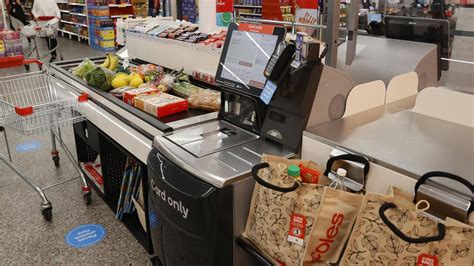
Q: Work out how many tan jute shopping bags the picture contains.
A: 2